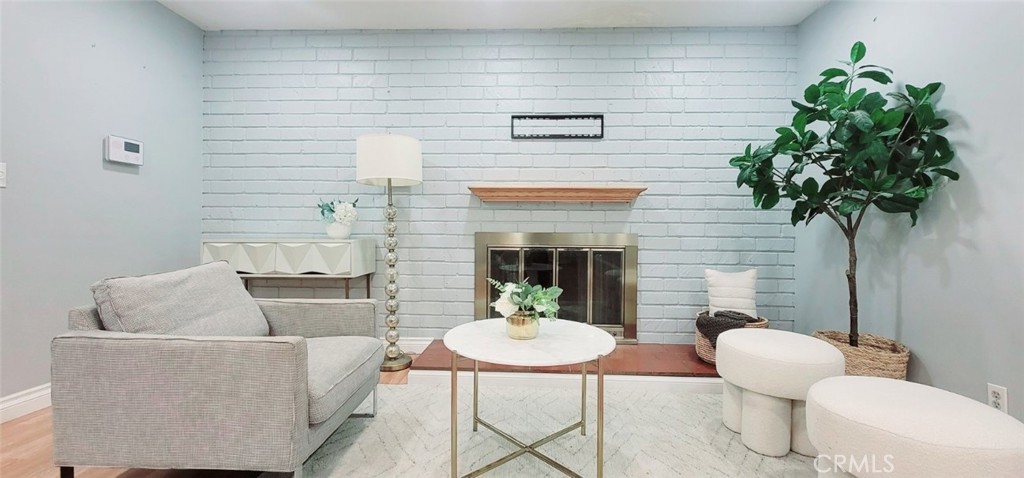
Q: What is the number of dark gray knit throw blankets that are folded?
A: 1